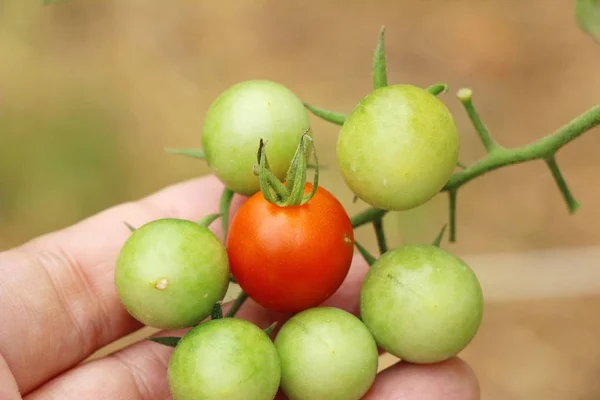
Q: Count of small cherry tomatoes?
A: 7